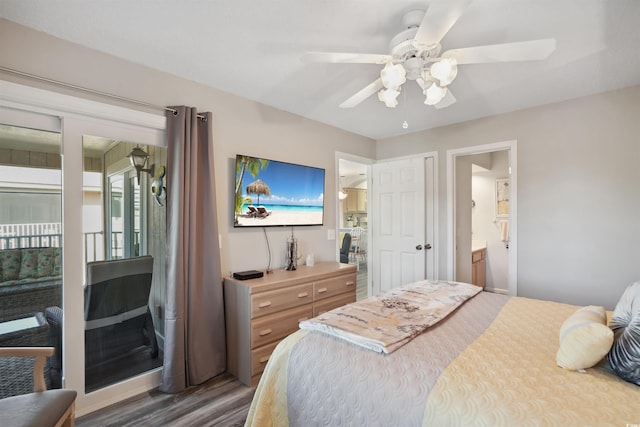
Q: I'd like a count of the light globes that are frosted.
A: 4